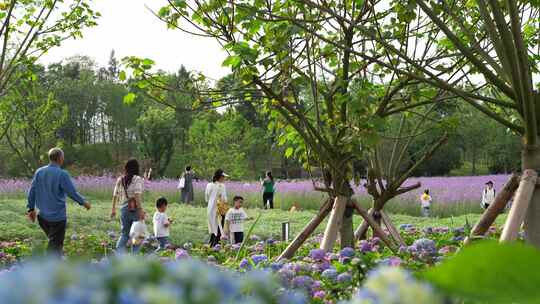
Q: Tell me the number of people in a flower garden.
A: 10